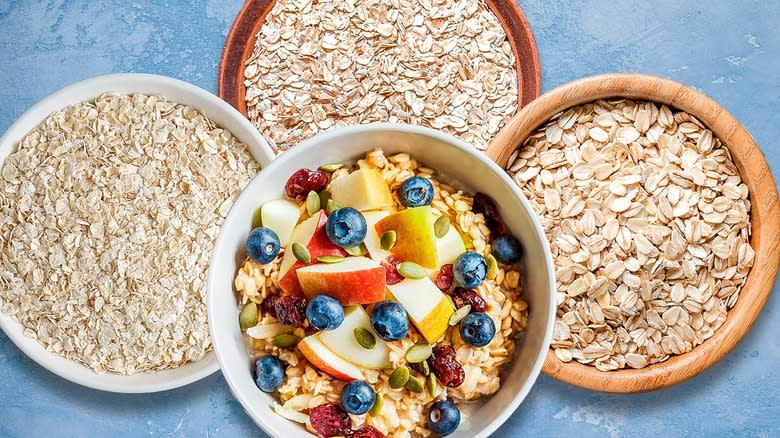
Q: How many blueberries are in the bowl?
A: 11